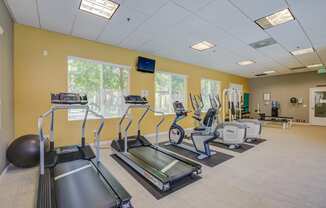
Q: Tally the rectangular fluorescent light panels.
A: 7